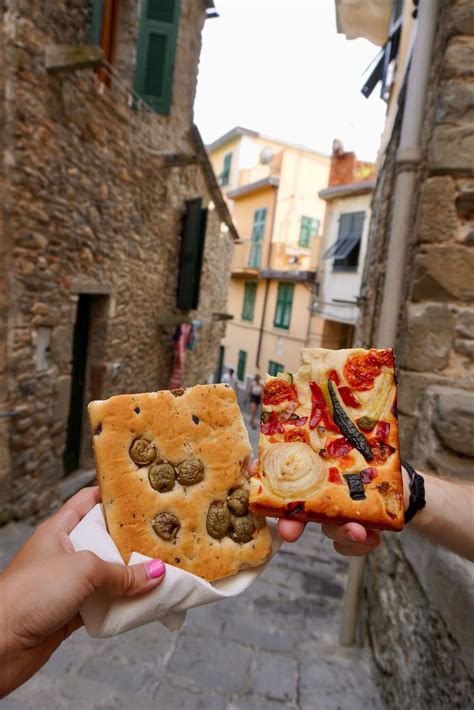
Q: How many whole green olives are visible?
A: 7